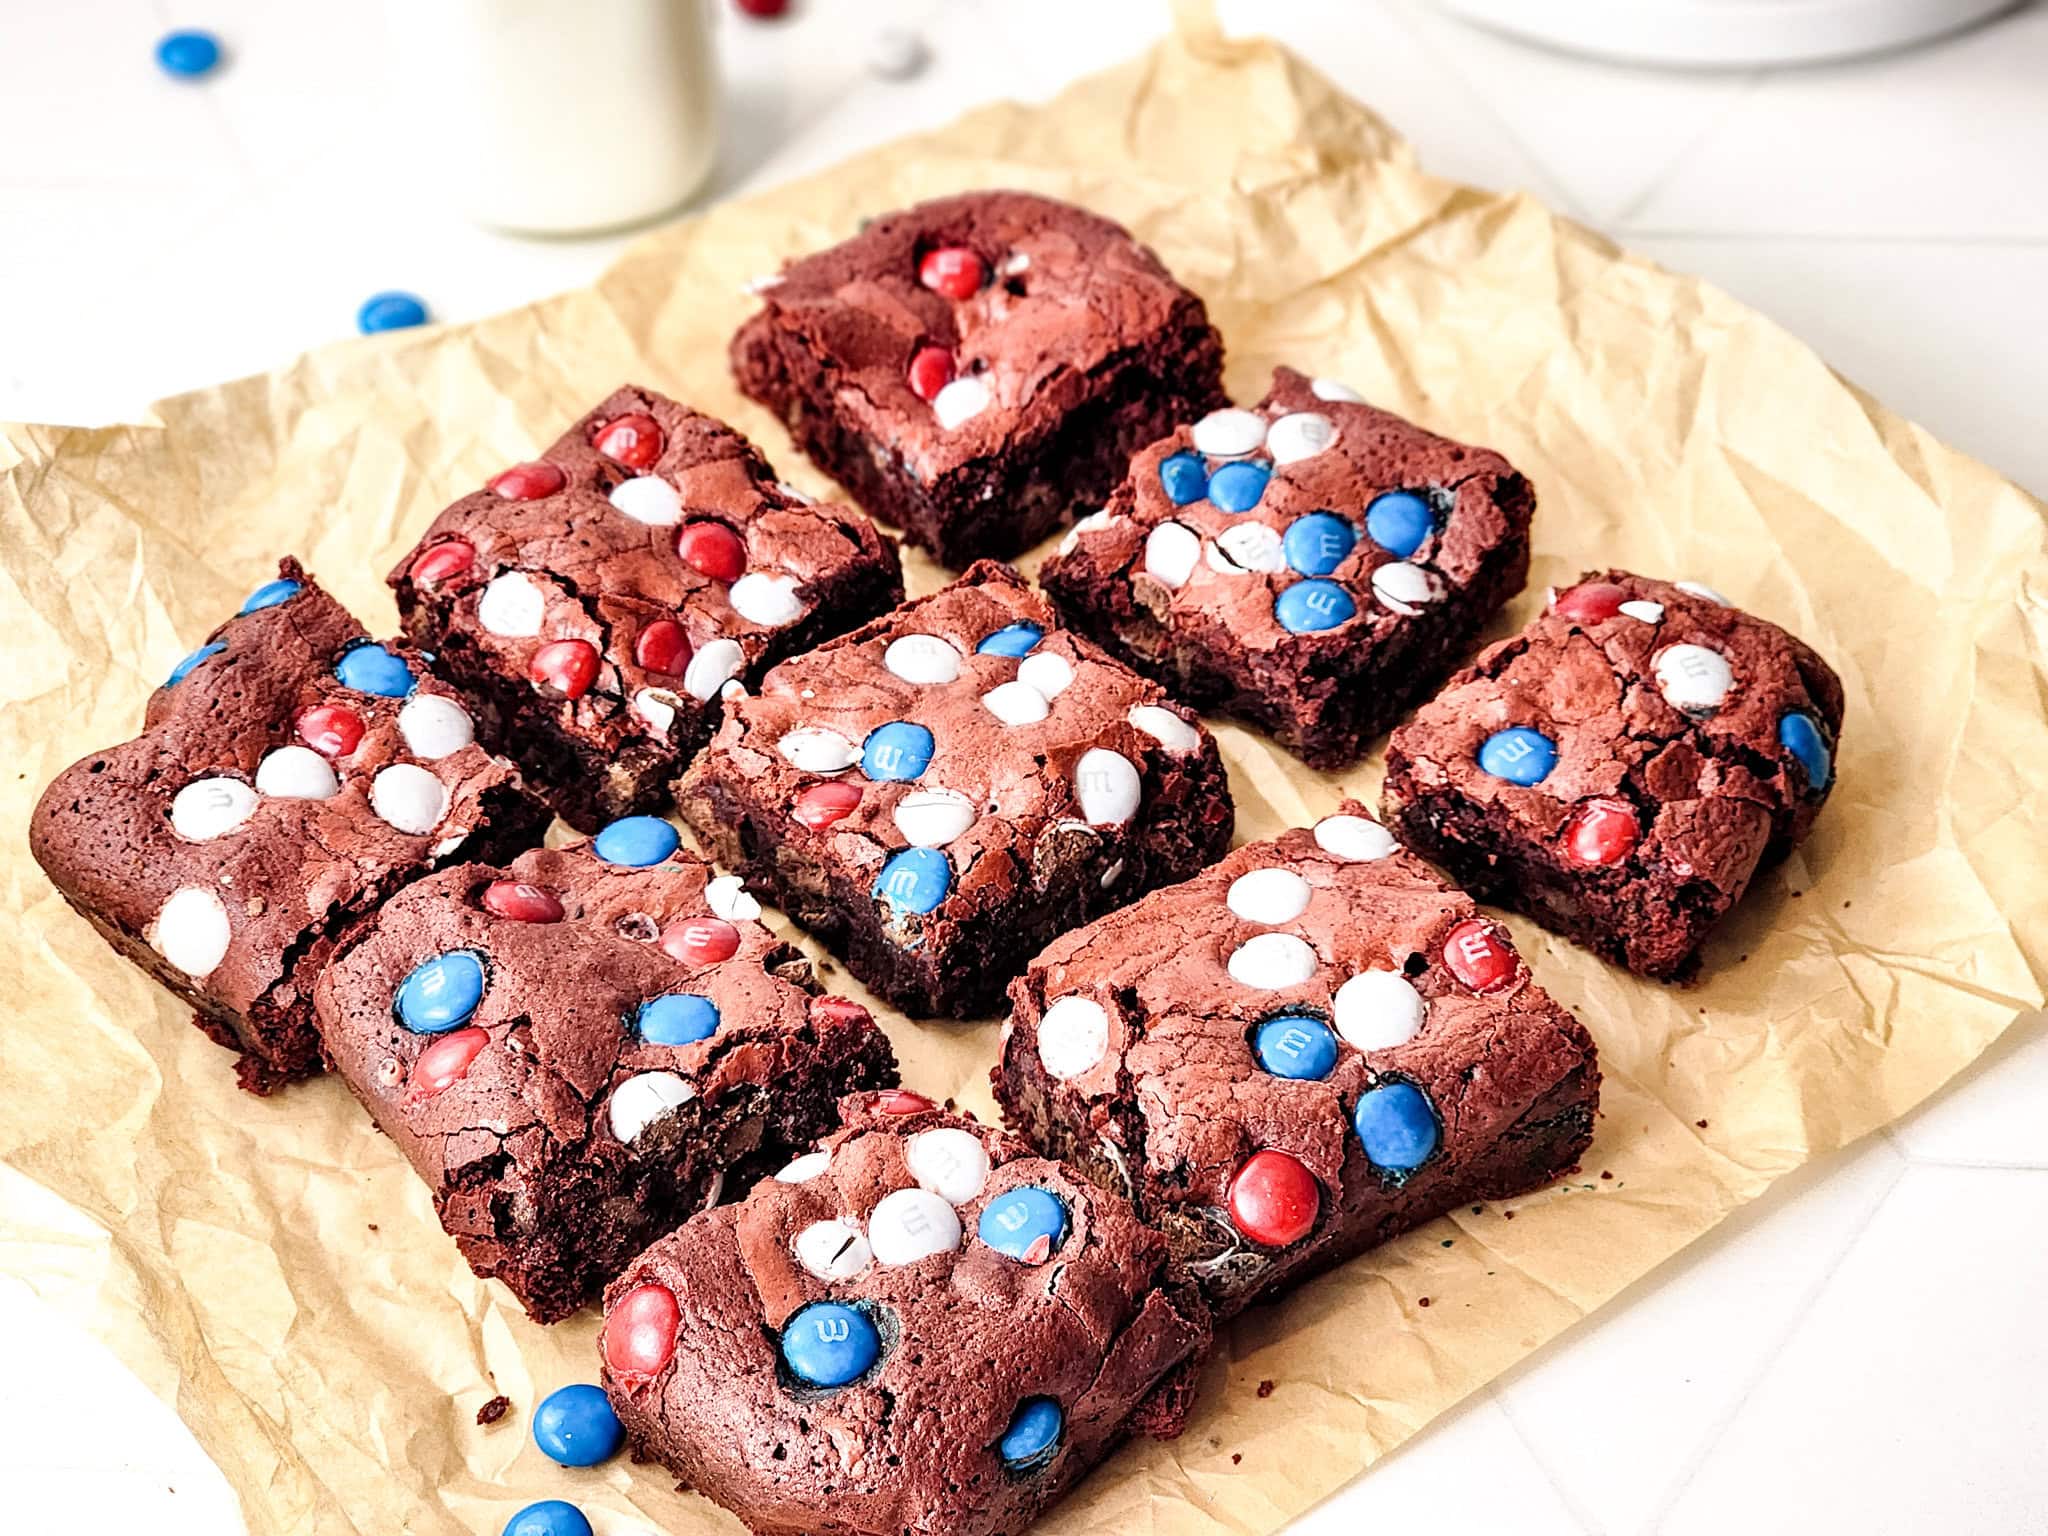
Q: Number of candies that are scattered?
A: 6